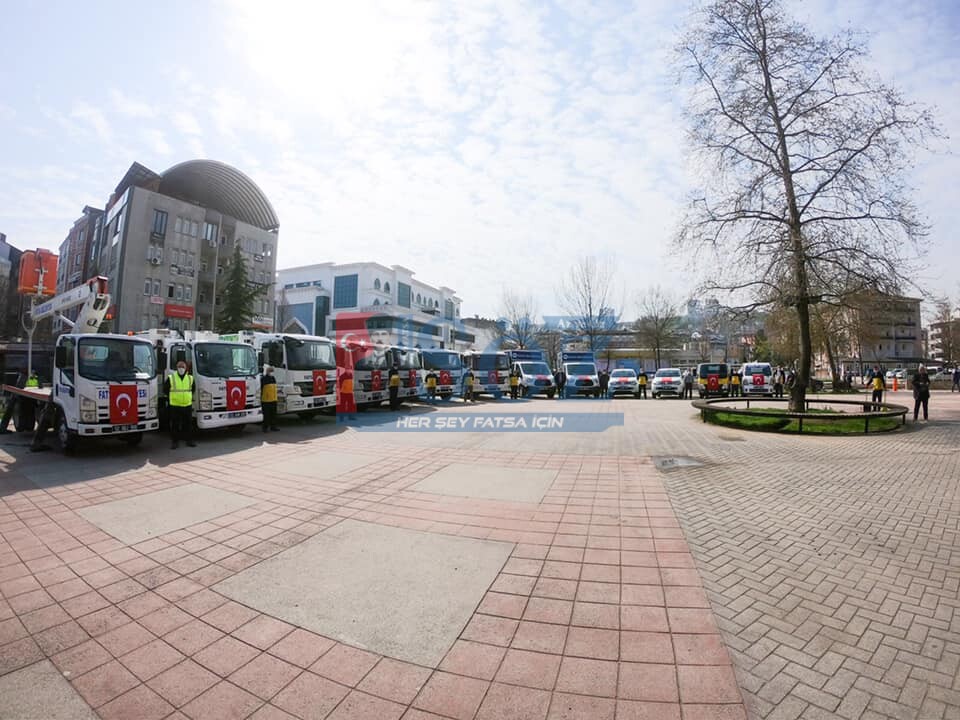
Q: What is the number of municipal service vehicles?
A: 13